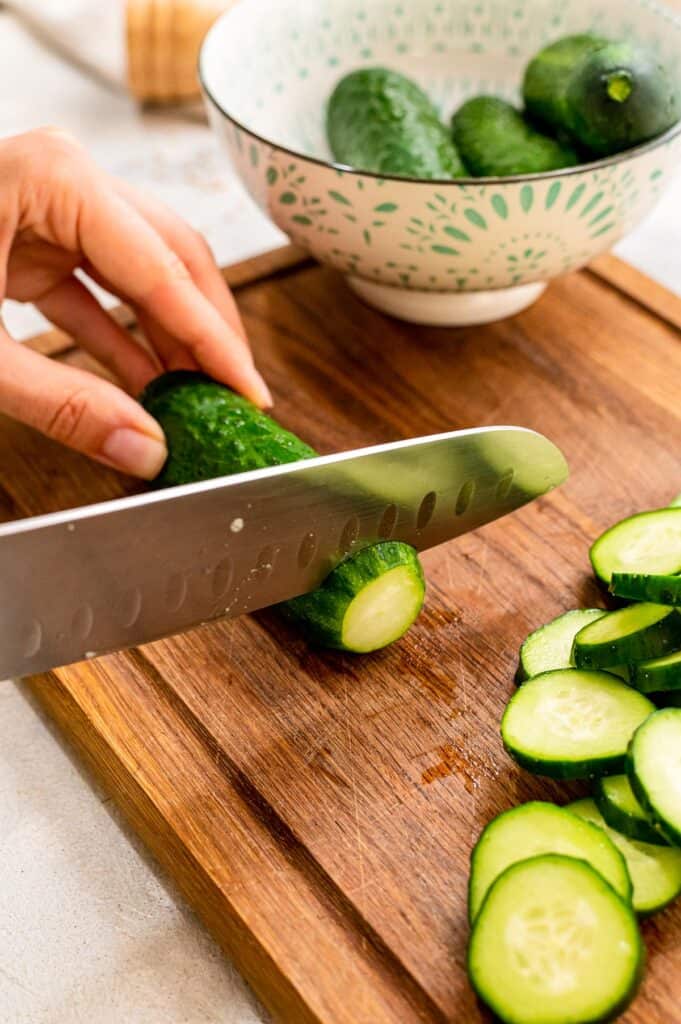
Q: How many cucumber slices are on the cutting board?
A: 12